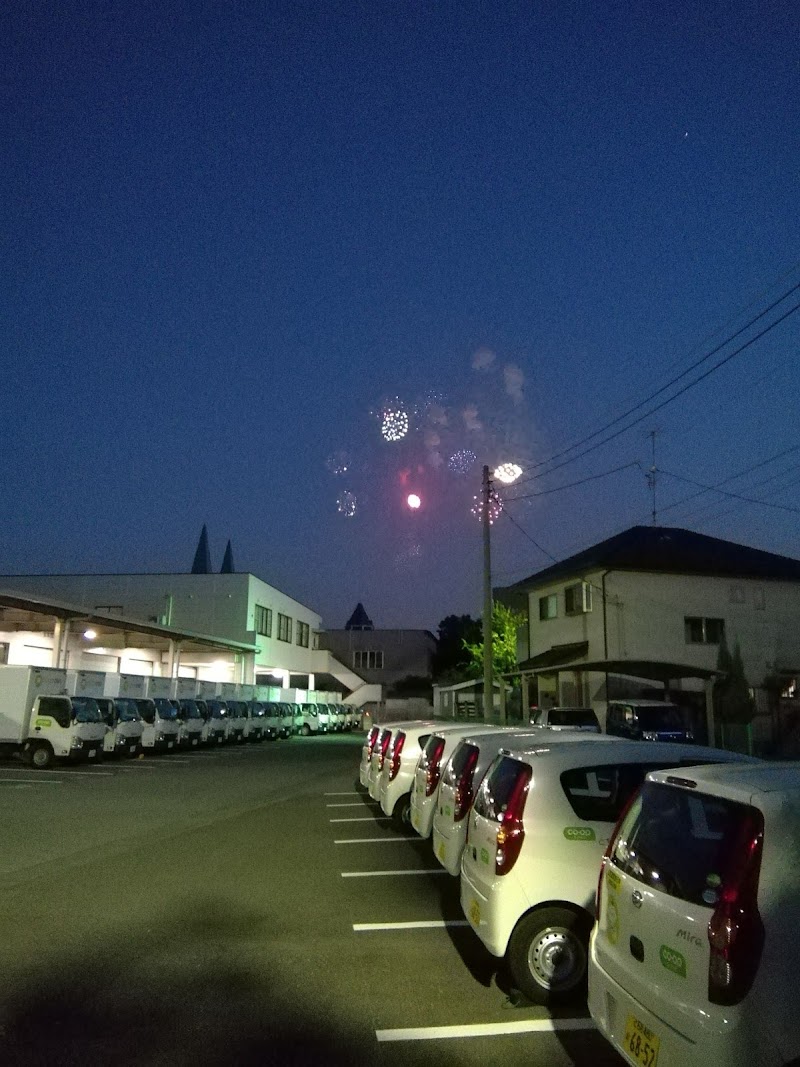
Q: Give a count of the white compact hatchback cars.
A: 7